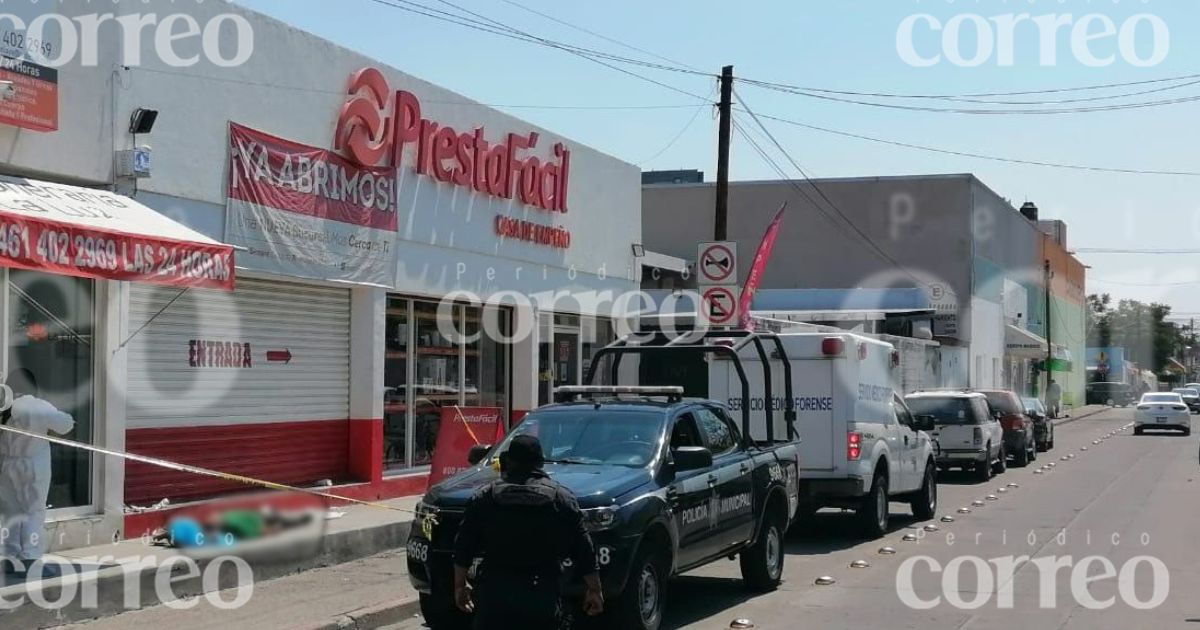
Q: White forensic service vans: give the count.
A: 1